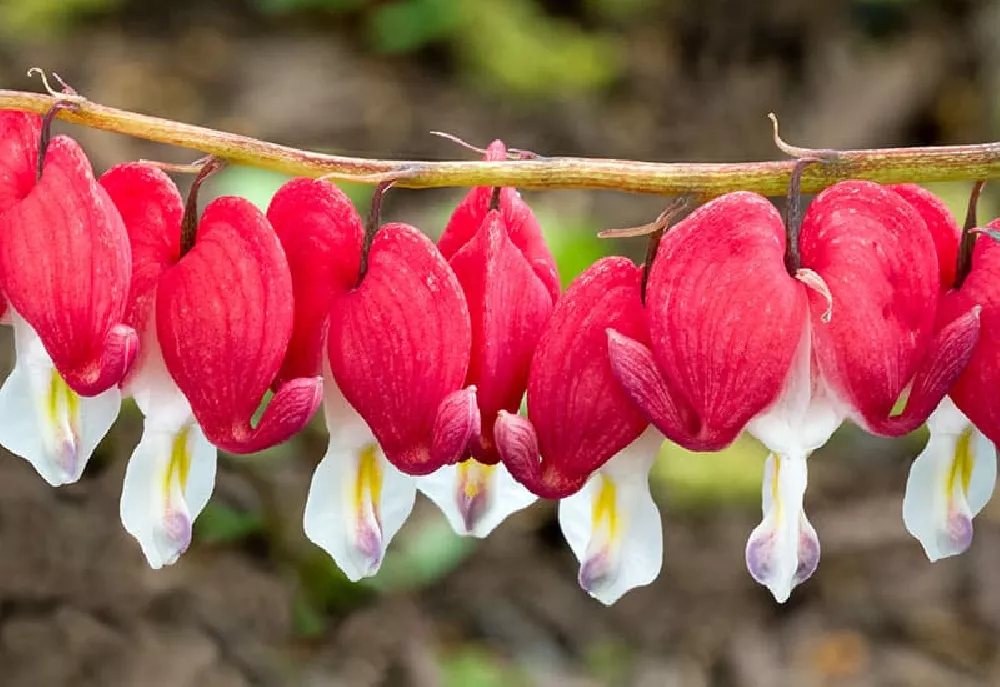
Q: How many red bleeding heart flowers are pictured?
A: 7